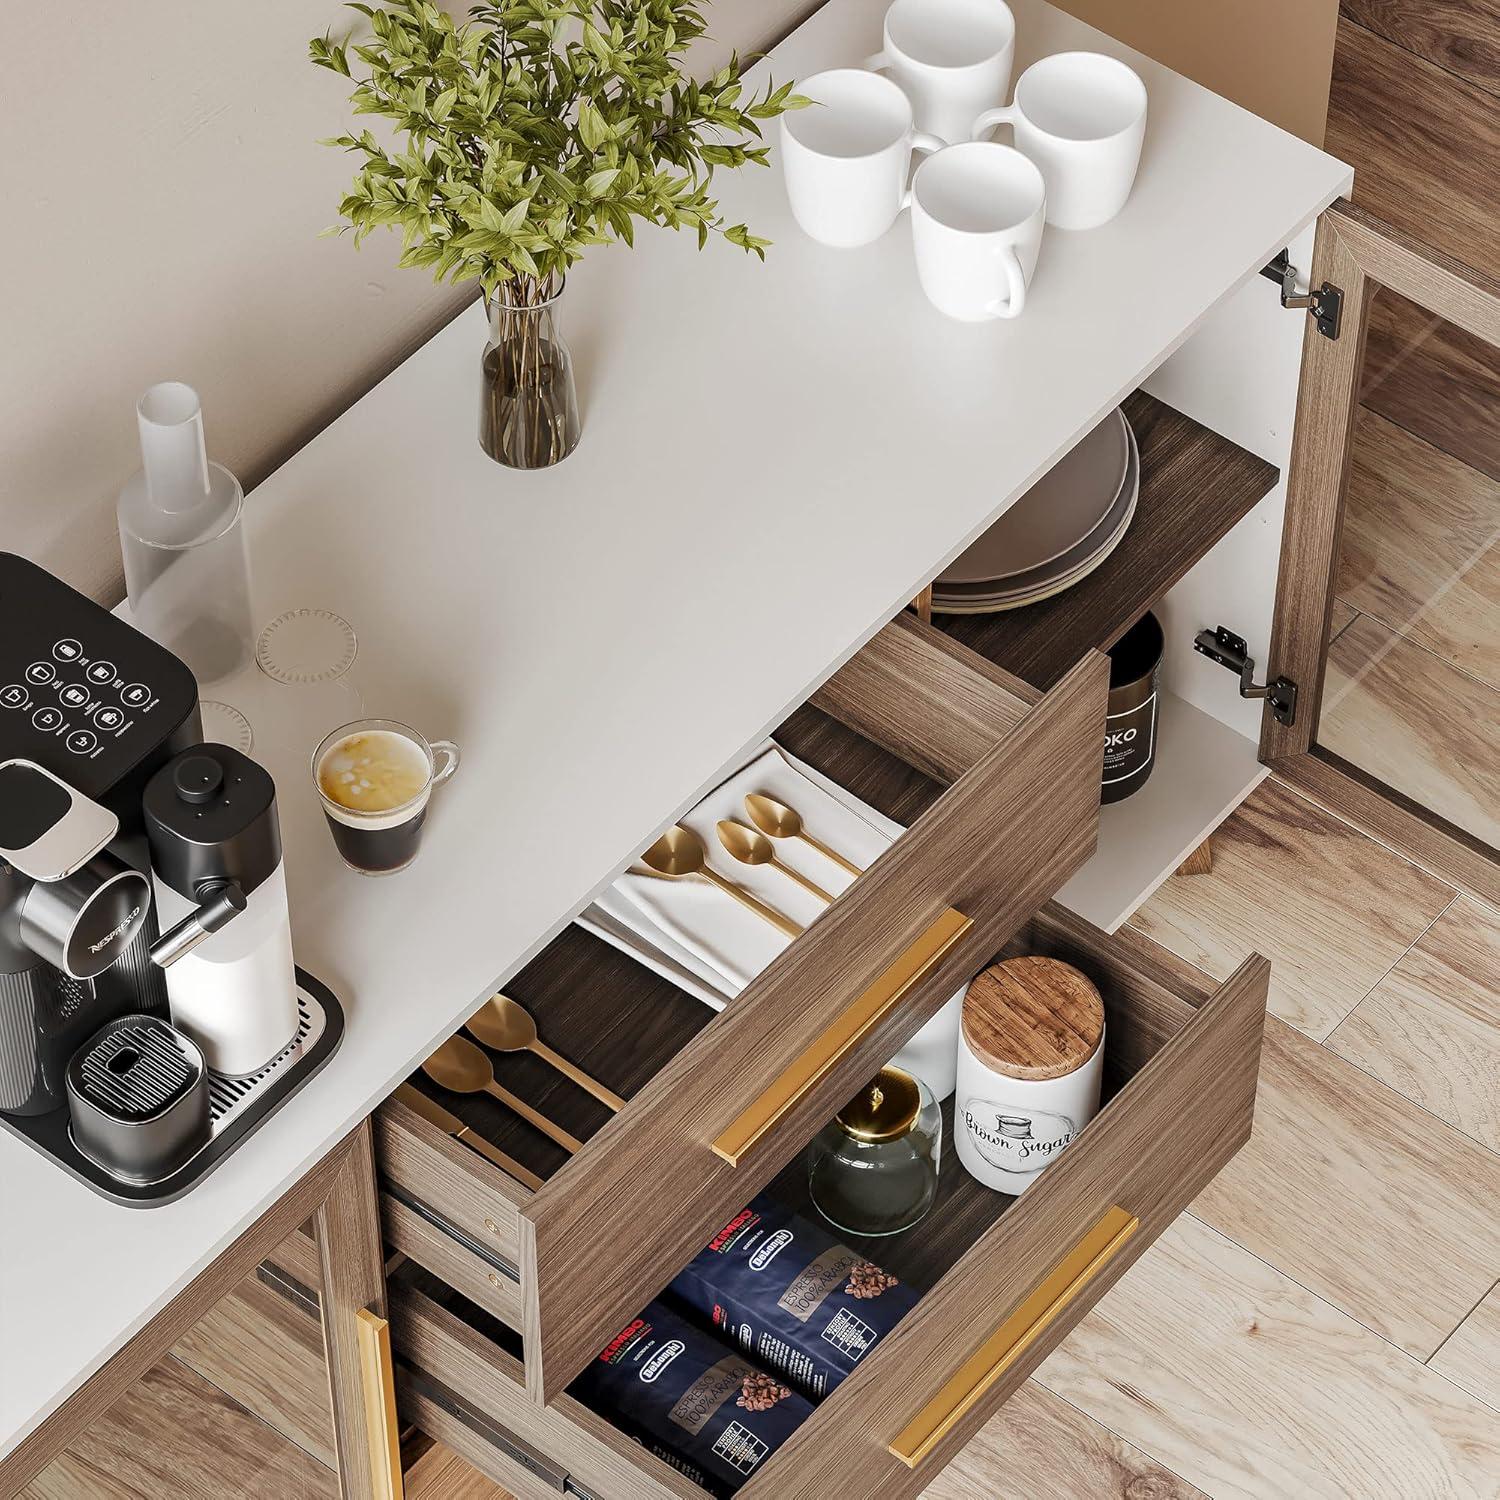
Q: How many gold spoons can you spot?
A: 5